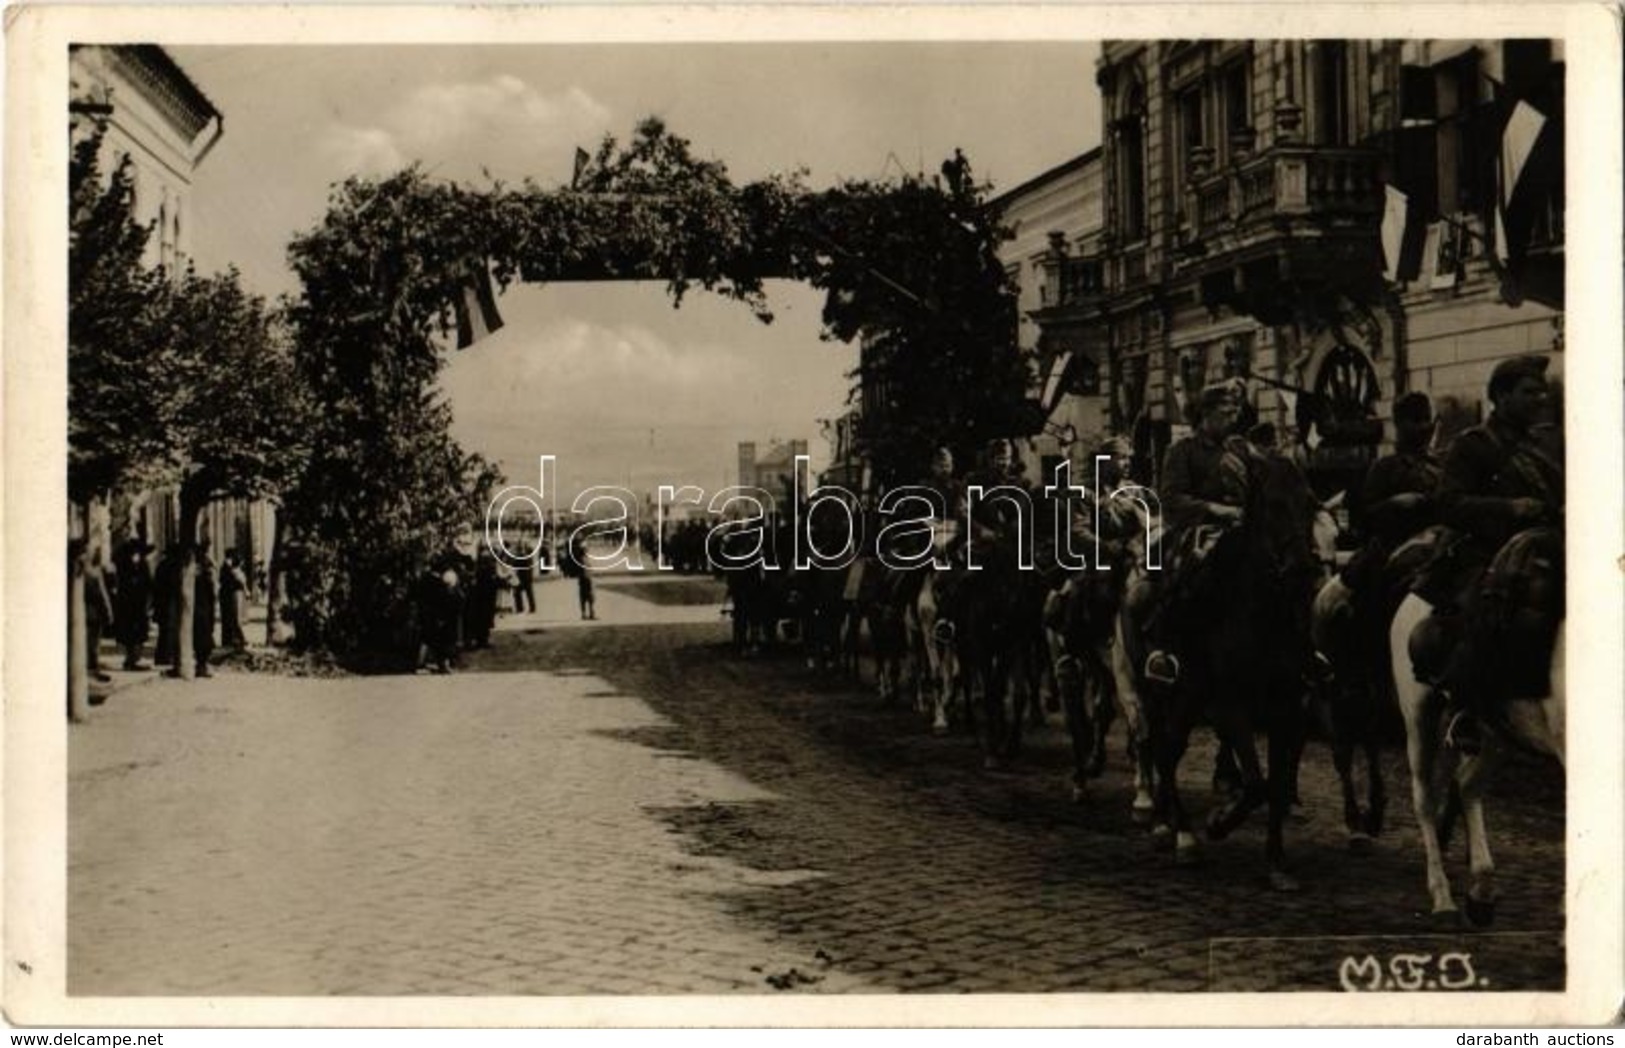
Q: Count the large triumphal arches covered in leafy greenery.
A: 1